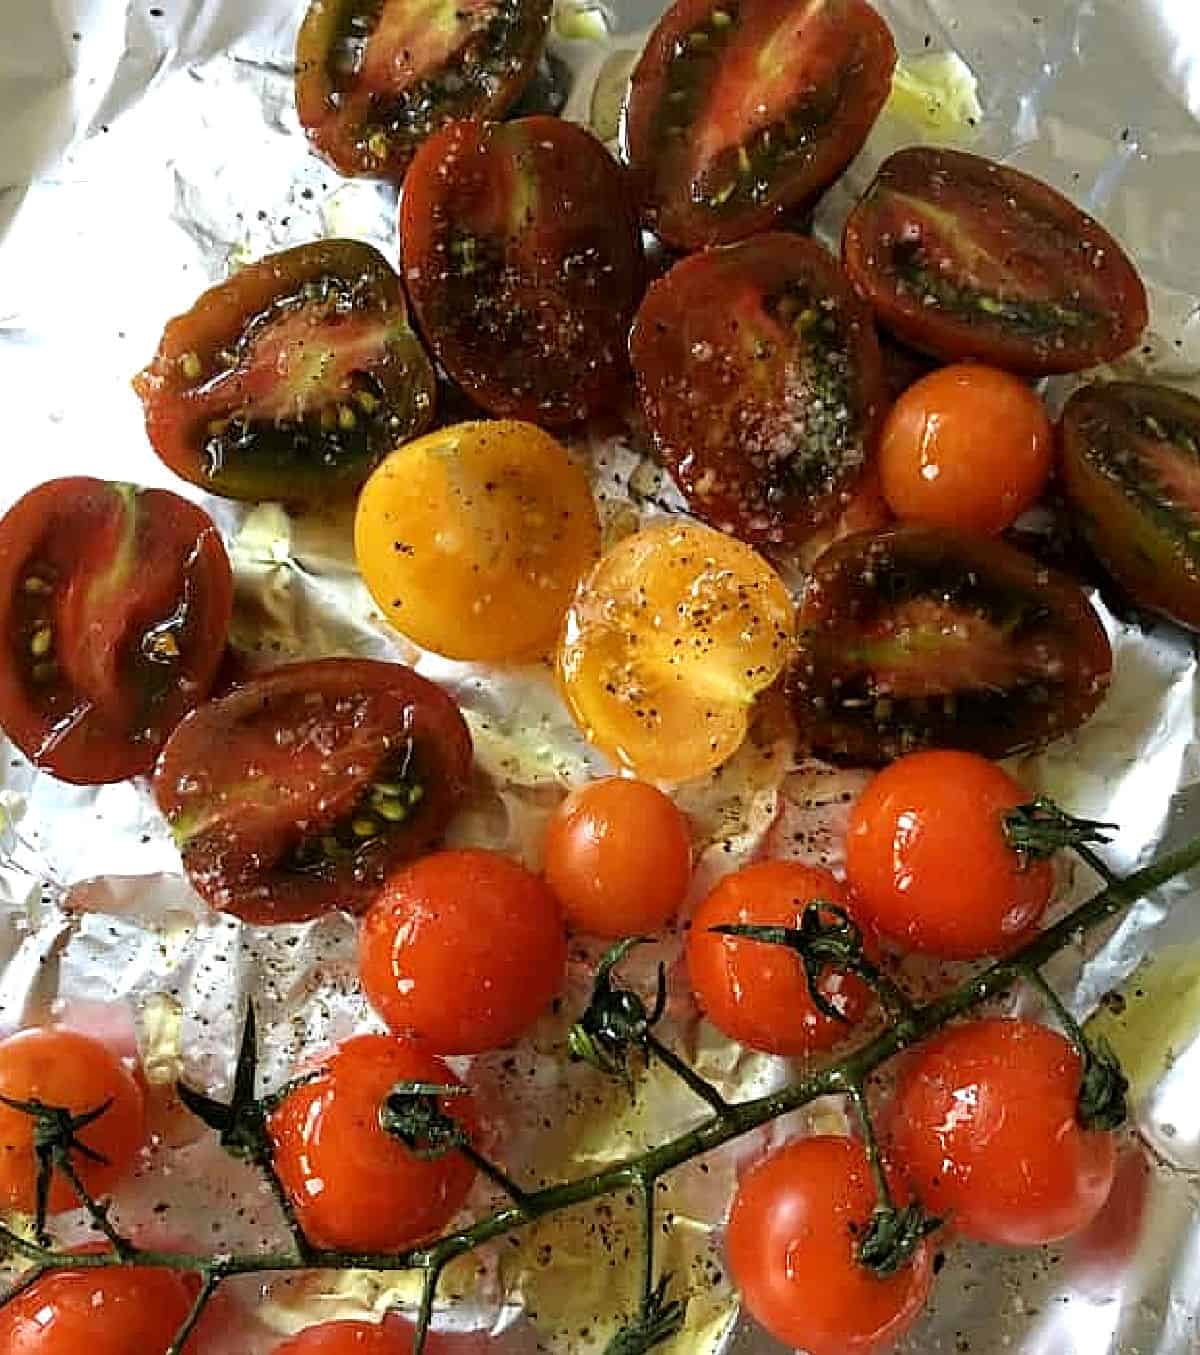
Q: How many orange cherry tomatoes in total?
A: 2